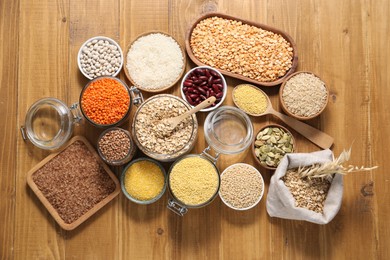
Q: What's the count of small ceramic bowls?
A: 3